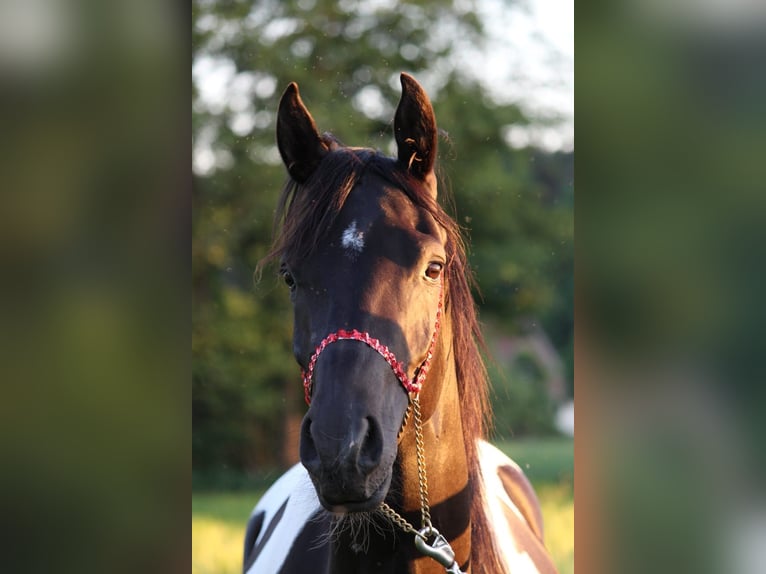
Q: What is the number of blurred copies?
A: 2